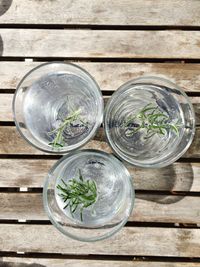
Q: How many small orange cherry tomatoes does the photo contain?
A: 0